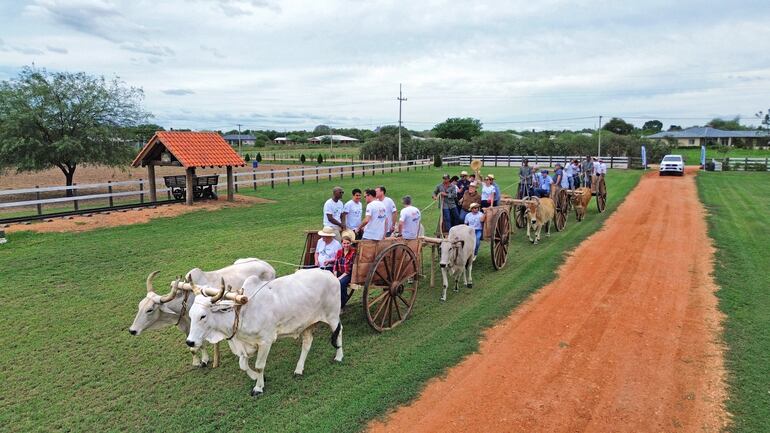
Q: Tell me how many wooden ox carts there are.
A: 4